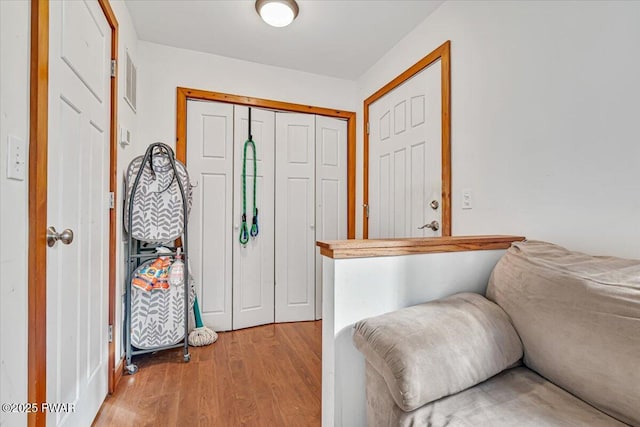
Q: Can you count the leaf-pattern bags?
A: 2